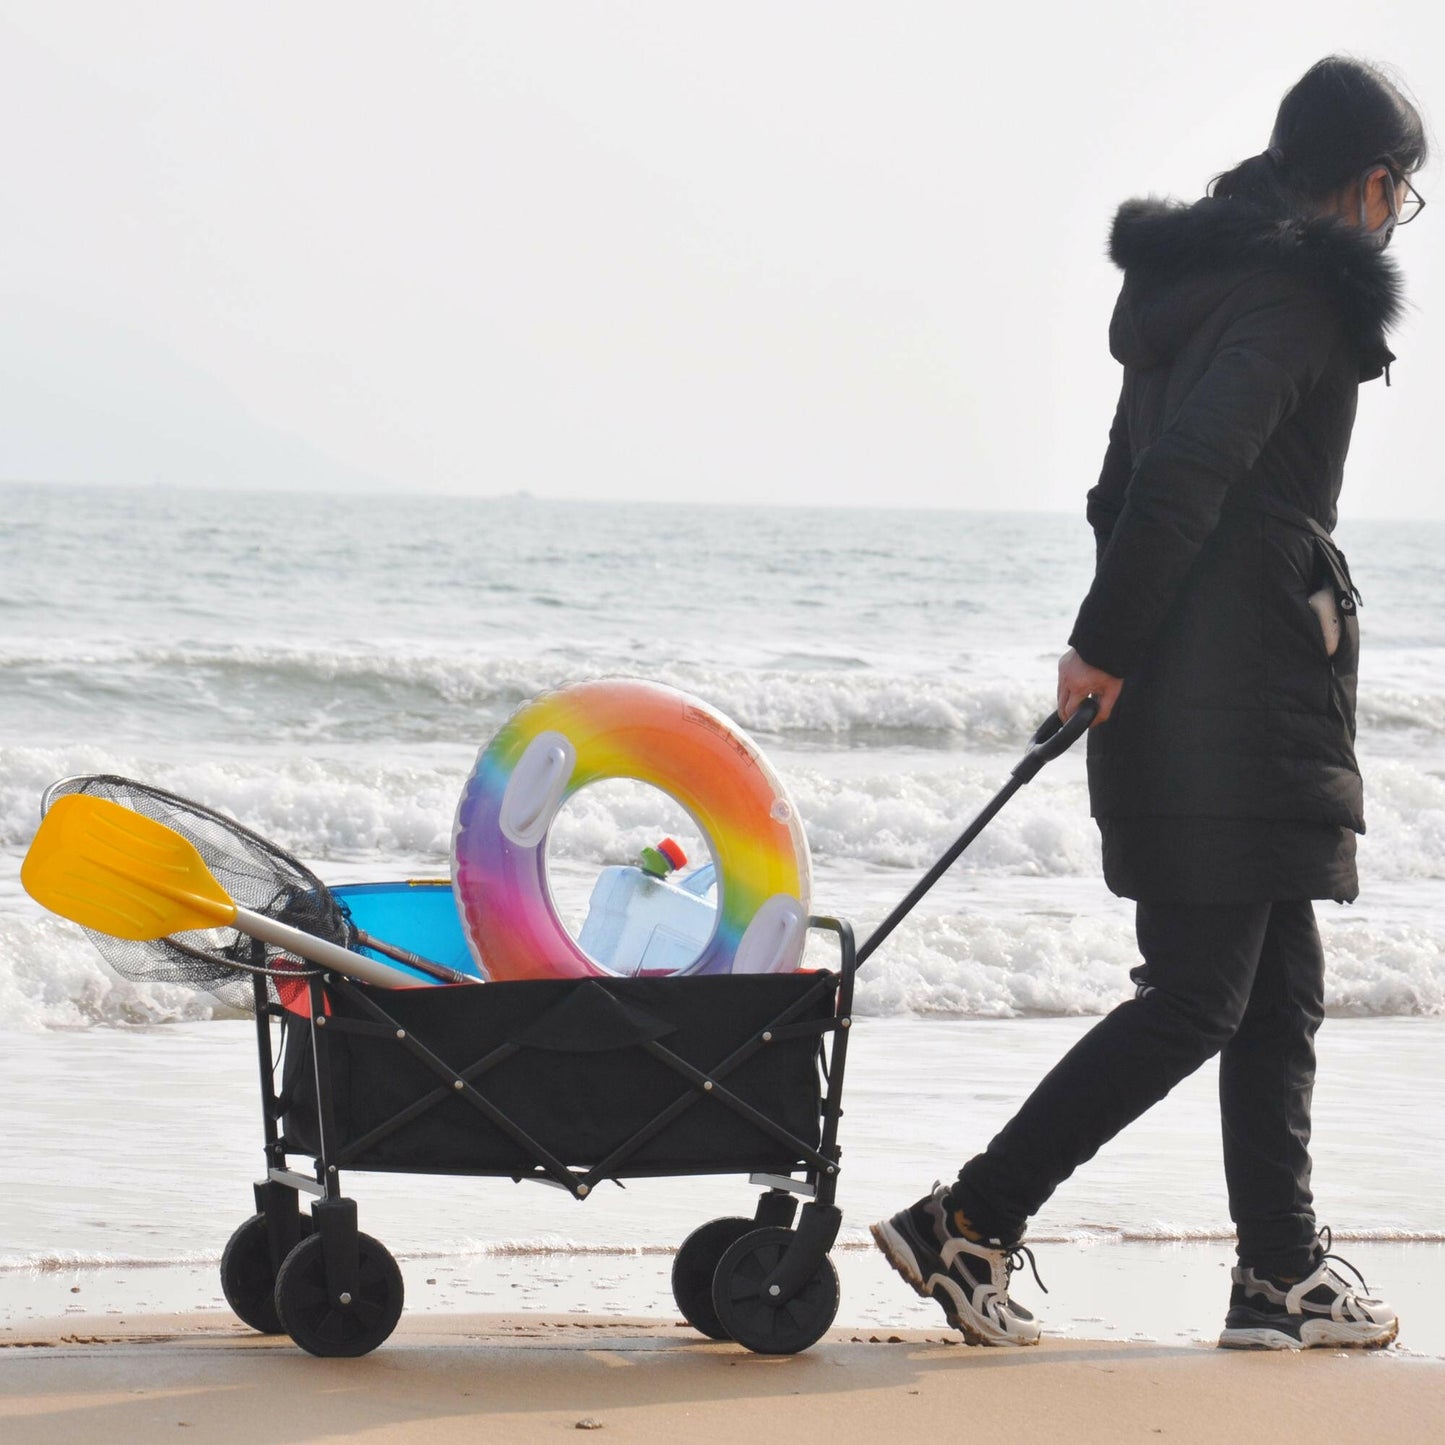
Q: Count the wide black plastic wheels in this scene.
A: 4